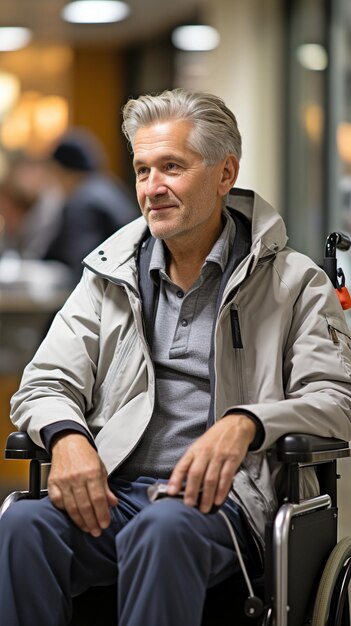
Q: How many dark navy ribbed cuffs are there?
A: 2